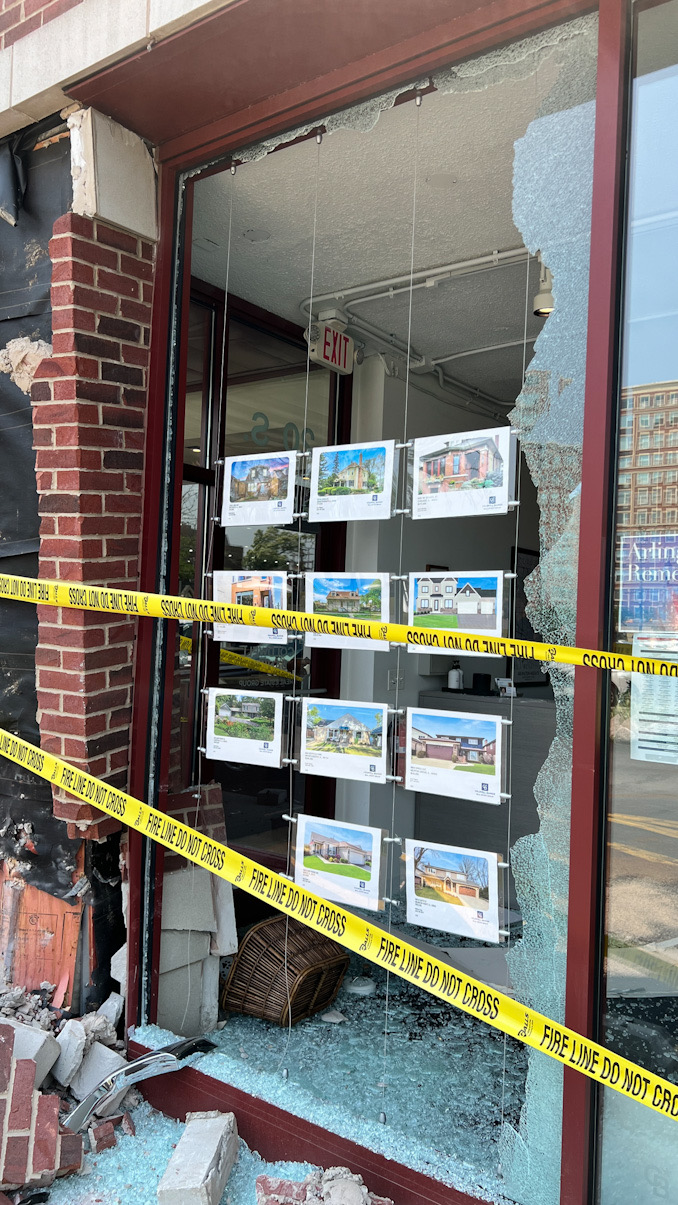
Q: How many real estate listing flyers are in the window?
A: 11